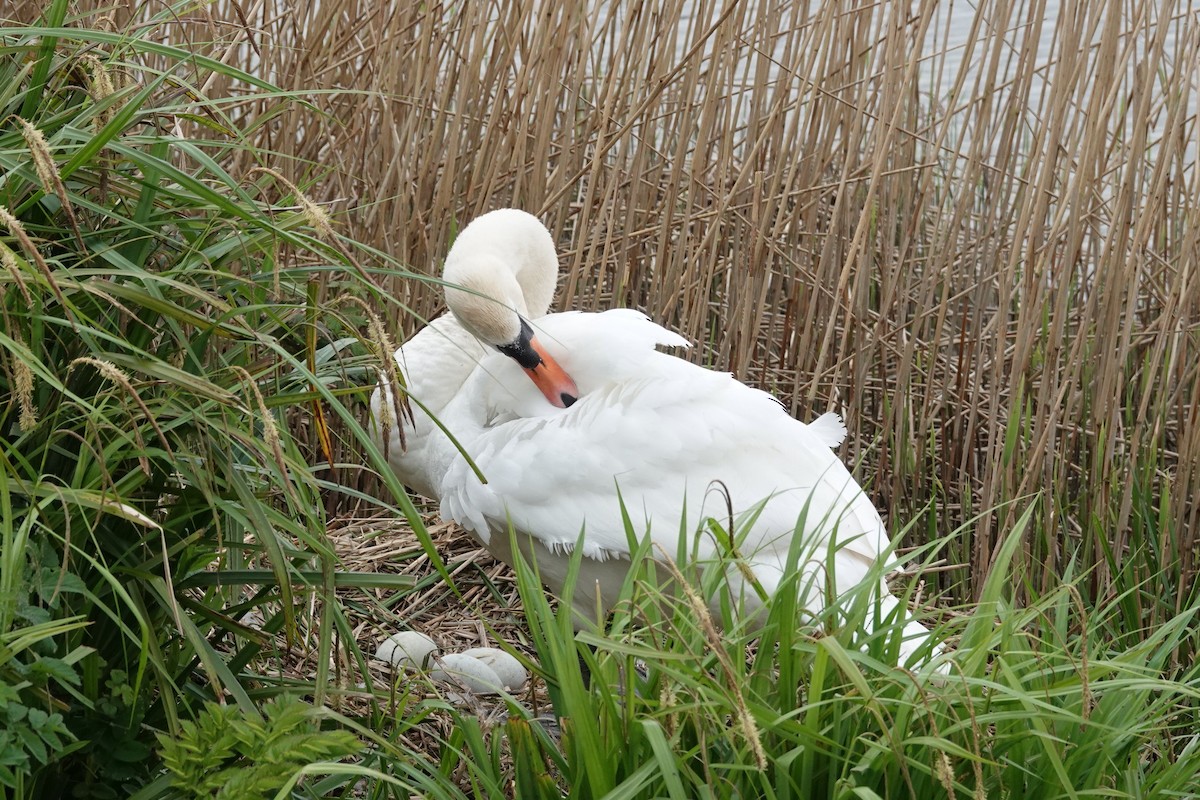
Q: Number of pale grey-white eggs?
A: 3